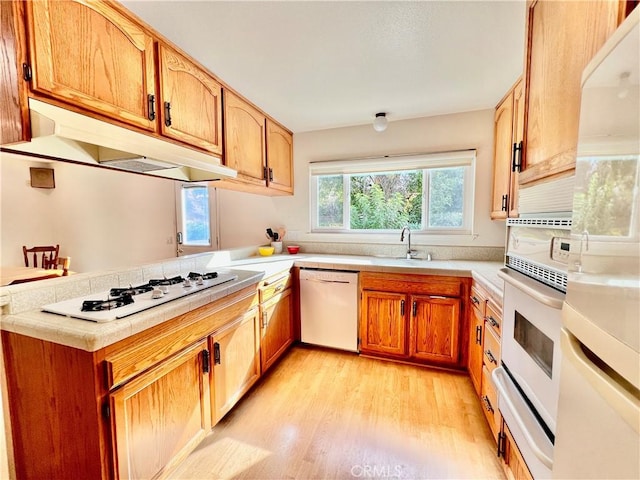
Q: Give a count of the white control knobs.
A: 4